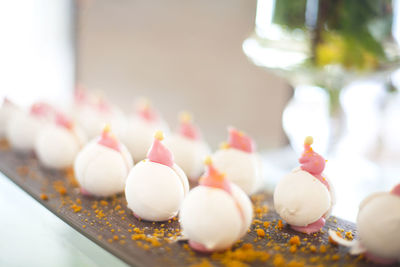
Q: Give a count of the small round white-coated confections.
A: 13